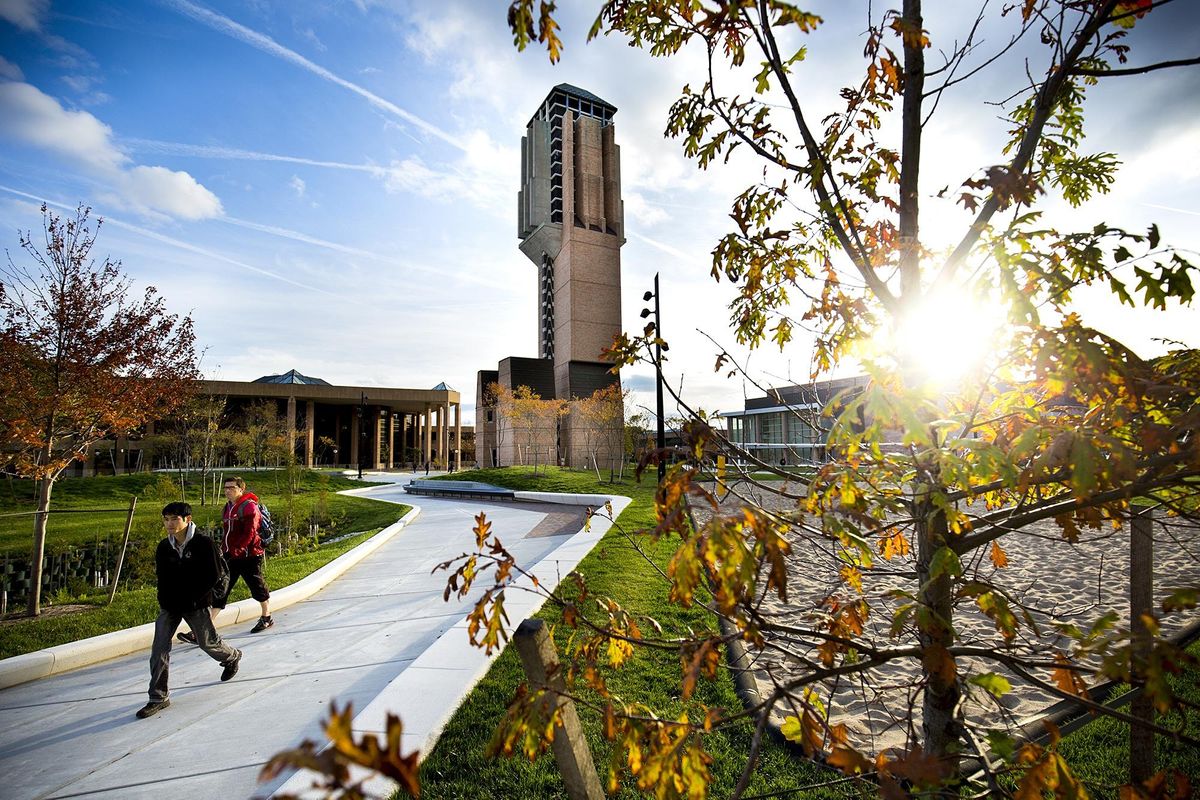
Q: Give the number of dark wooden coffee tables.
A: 0